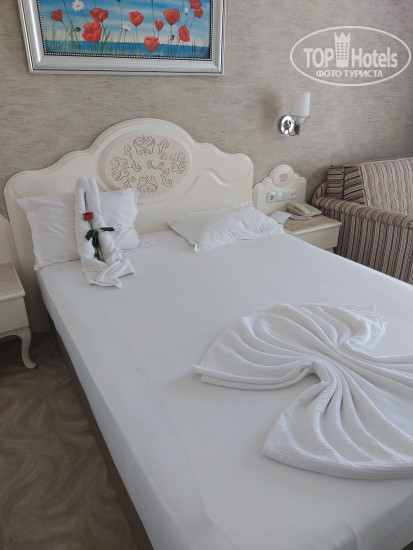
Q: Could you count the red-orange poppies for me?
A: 10